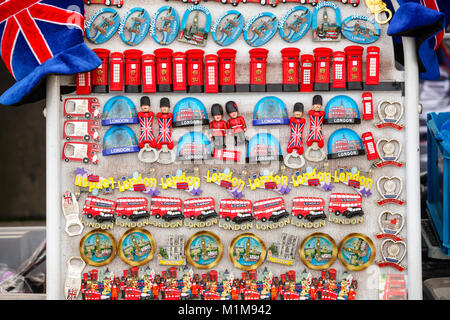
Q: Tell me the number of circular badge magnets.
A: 6